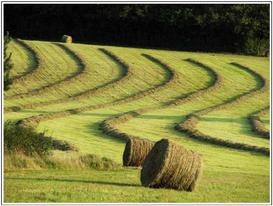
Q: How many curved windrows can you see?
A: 7